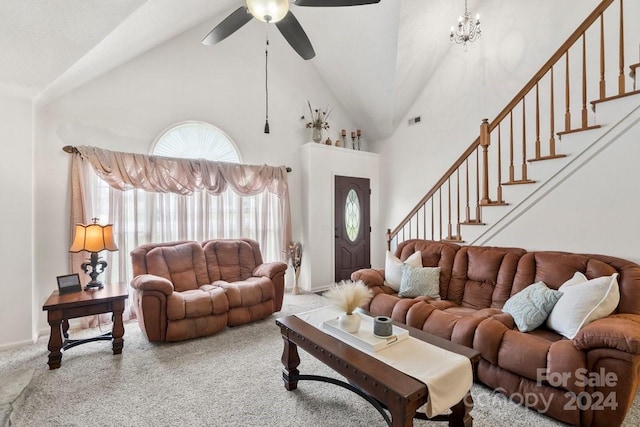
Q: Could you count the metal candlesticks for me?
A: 3